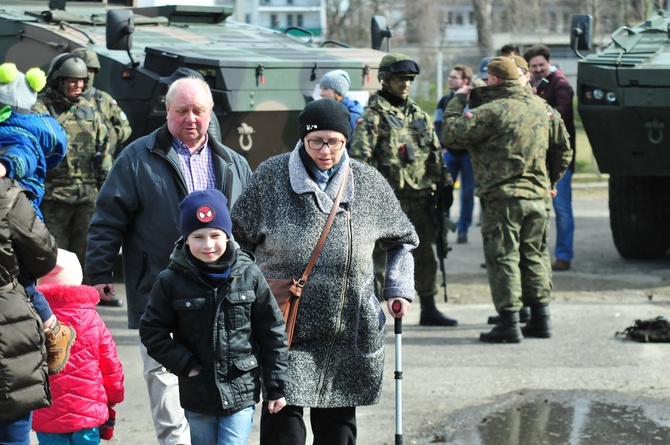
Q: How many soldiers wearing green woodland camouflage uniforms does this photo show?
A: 5